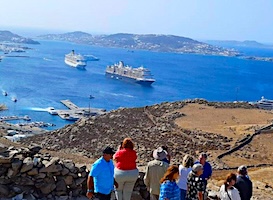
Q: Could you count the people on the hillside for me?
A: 9